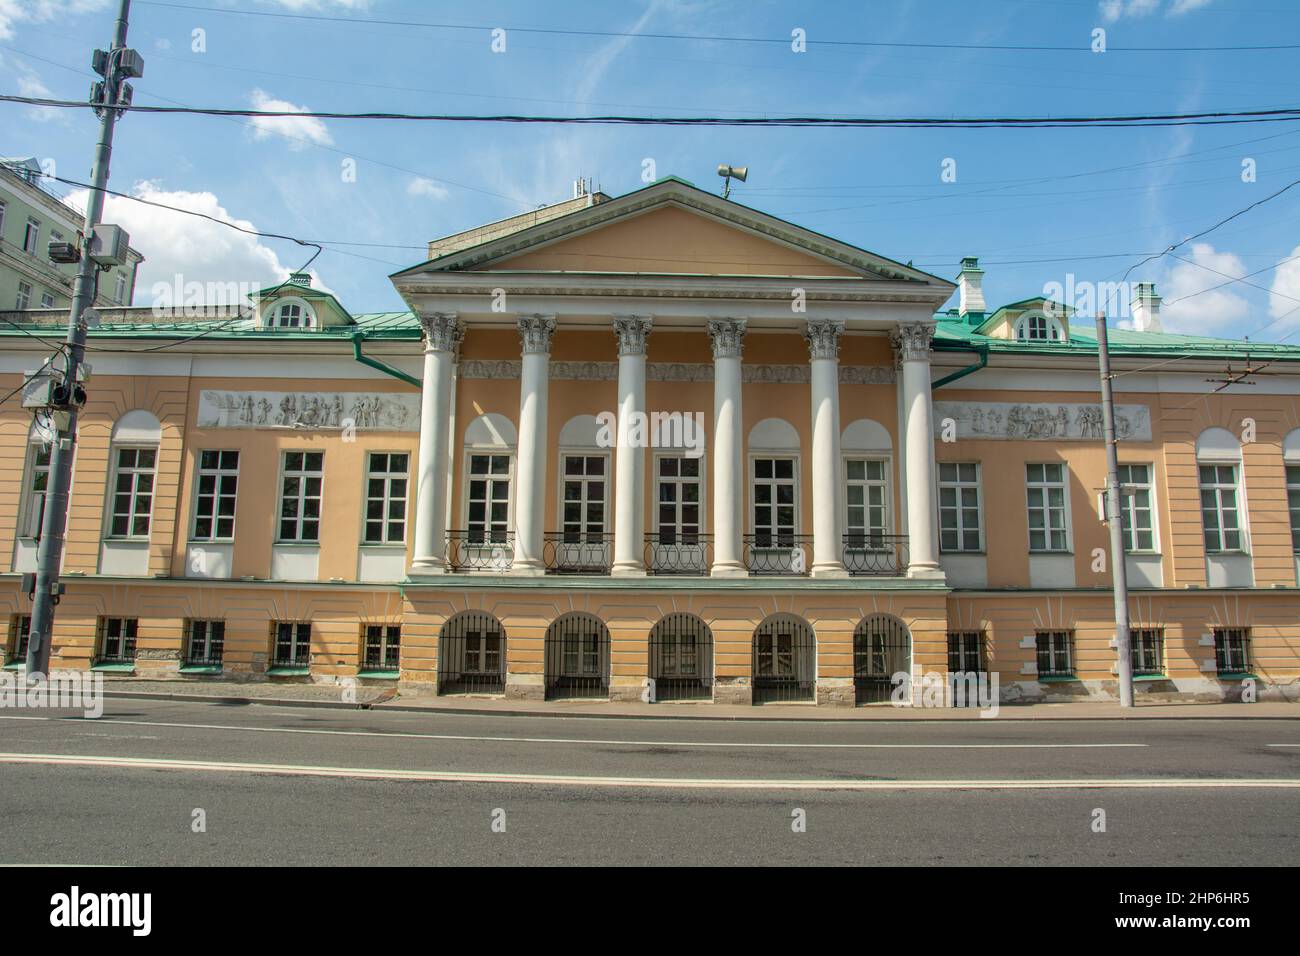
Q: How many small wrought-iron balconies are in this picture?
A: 5